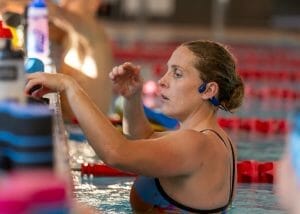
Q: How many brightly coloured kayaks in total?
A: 0